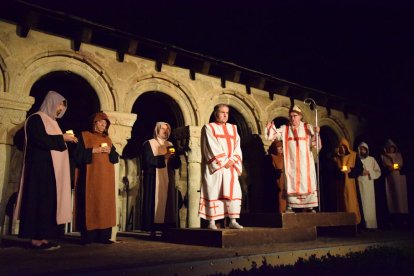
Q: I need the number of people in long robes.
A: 9